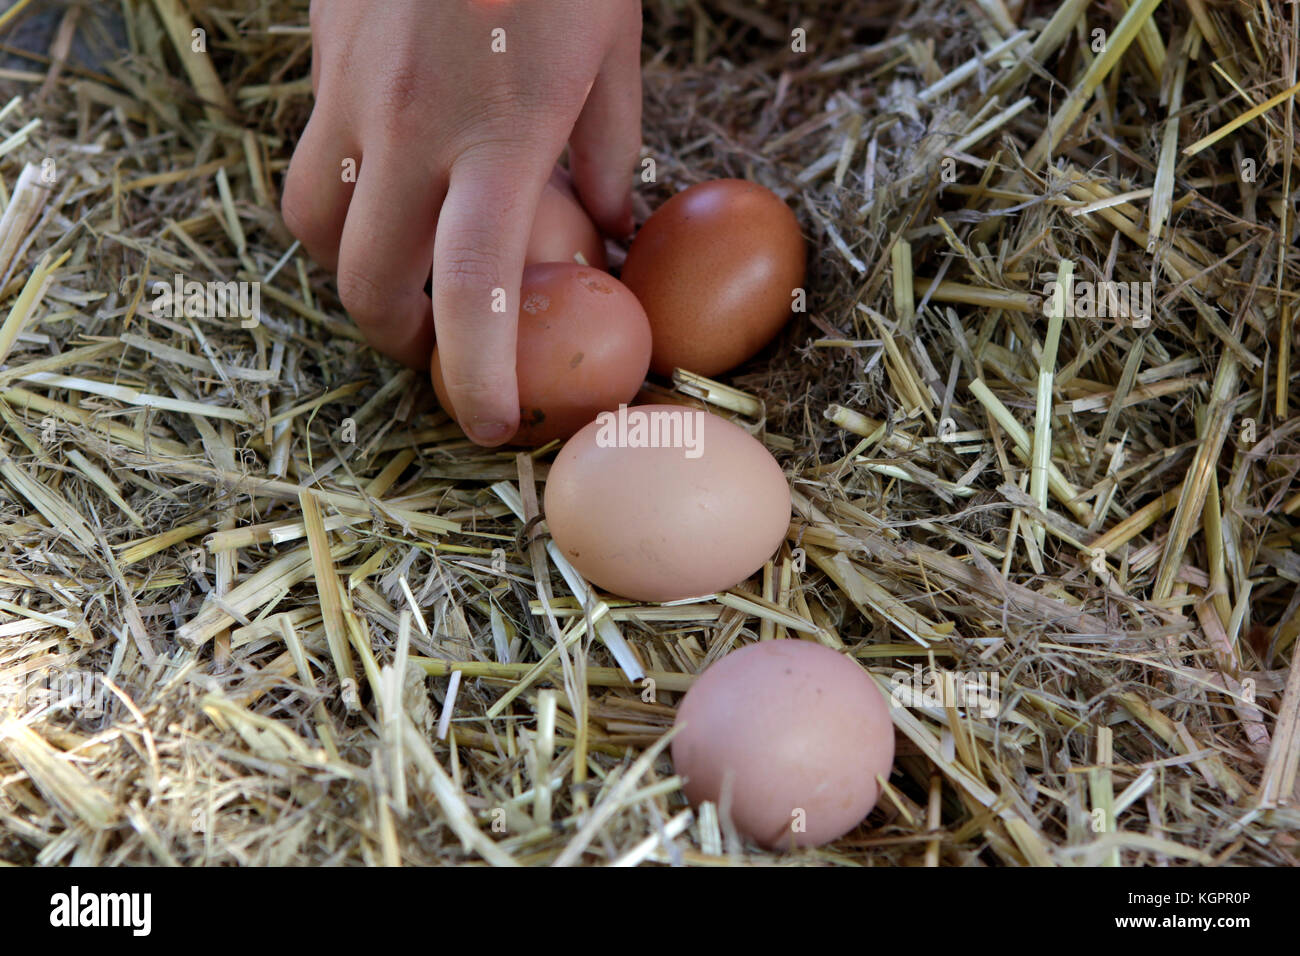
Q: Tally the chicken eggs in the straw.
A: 5